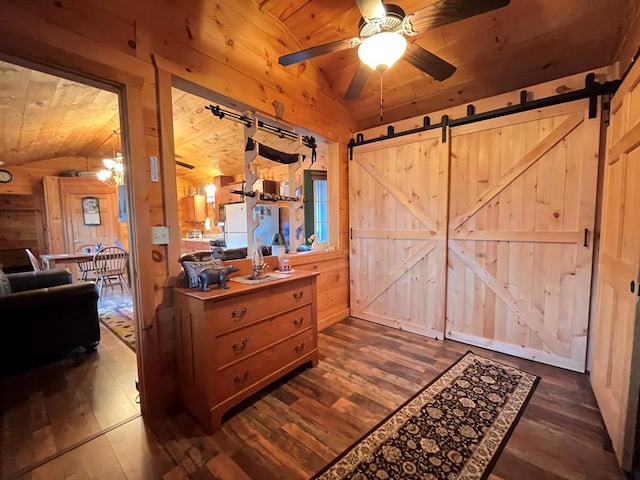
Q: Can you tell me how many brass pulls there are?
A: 6